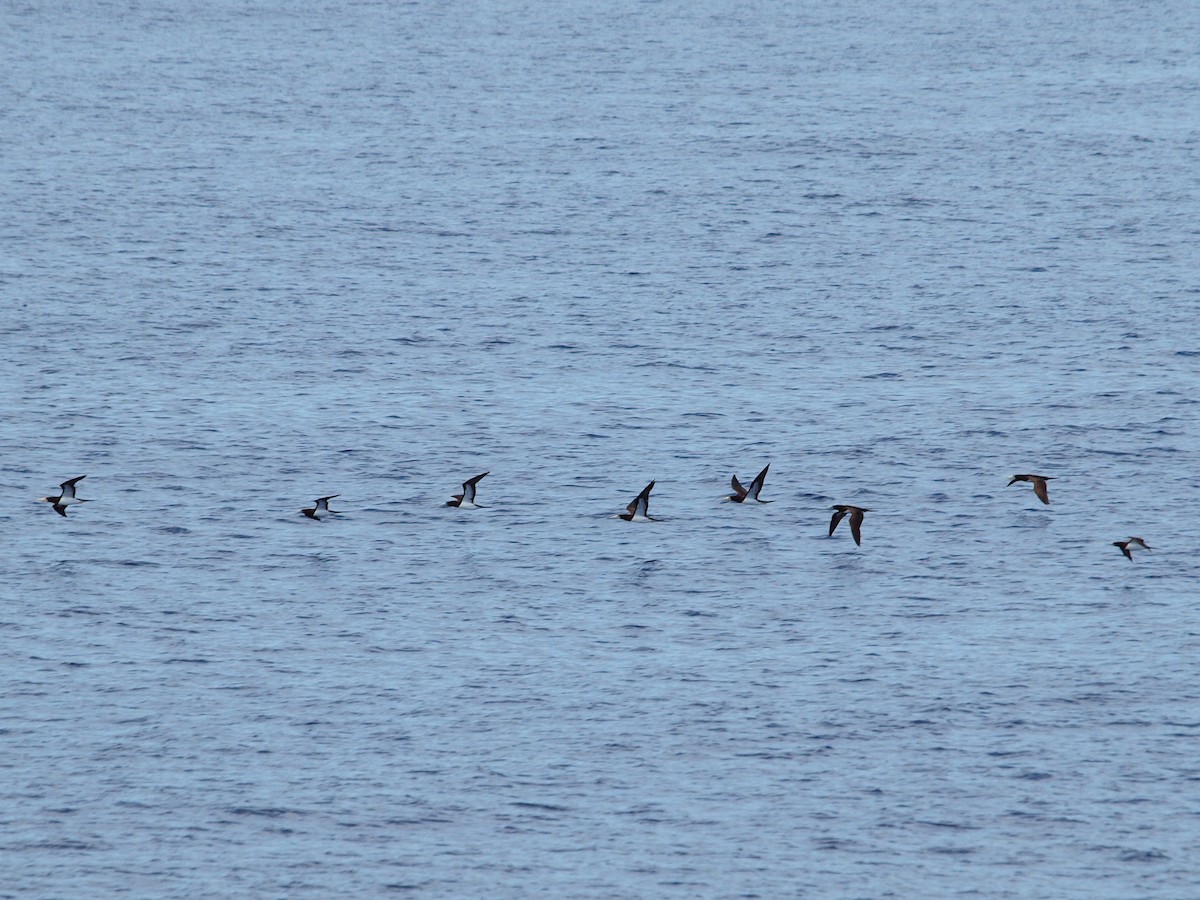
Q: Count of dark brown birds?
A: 8